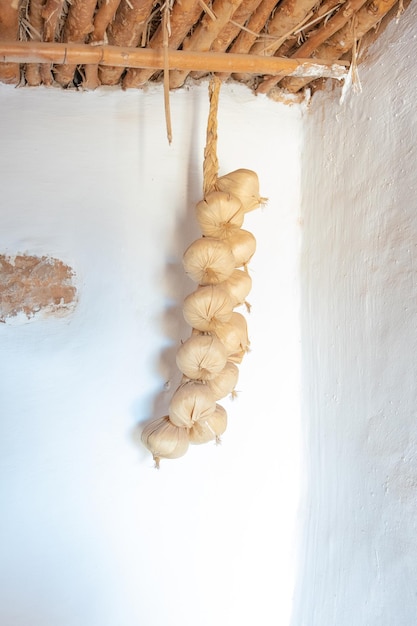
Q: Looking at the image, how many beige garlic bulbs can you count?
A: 12